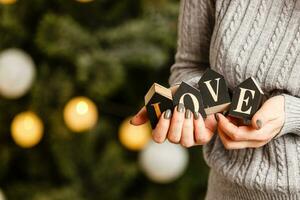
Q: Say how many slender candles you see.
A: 0